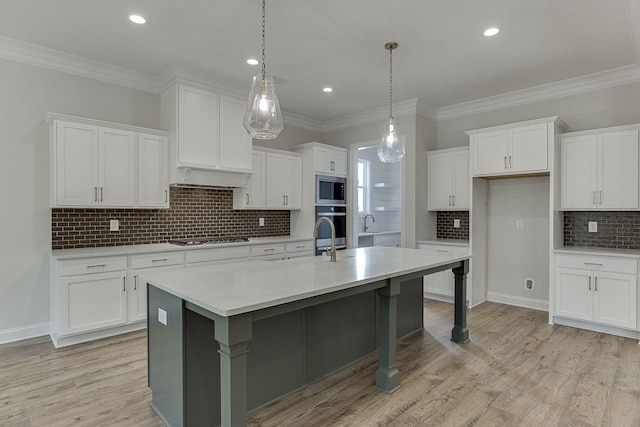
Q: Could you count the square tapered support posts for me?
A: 3